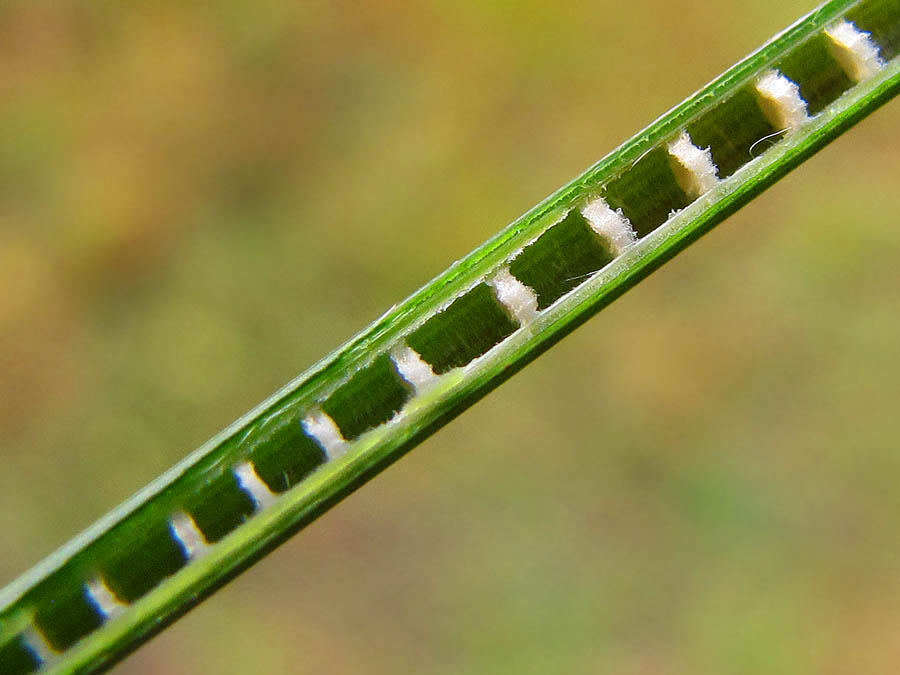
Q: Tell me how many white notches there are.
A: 11